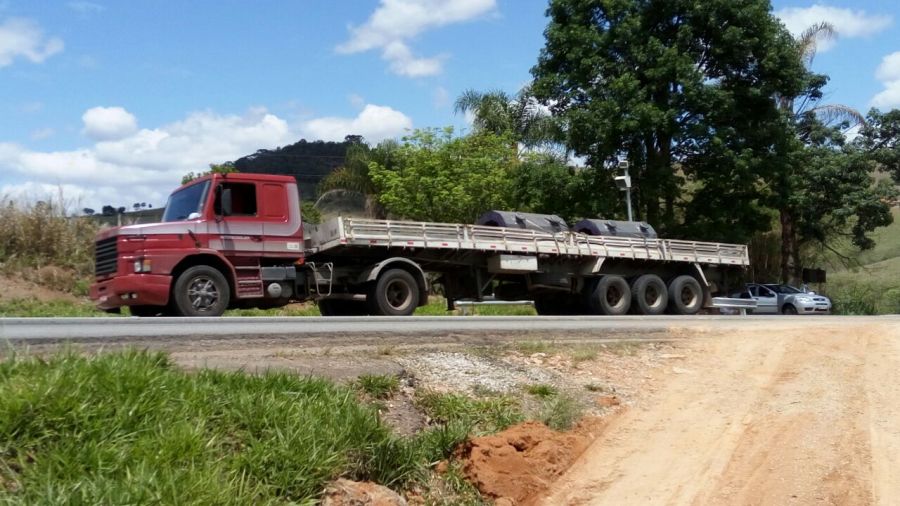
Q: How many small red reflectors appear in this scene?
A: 13